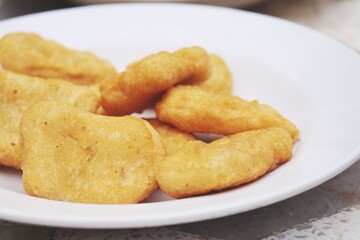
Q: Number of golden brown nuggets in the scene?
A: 8